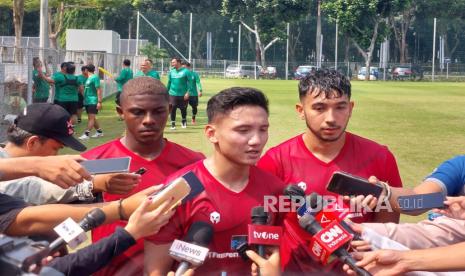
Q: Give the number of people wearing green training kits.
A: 9